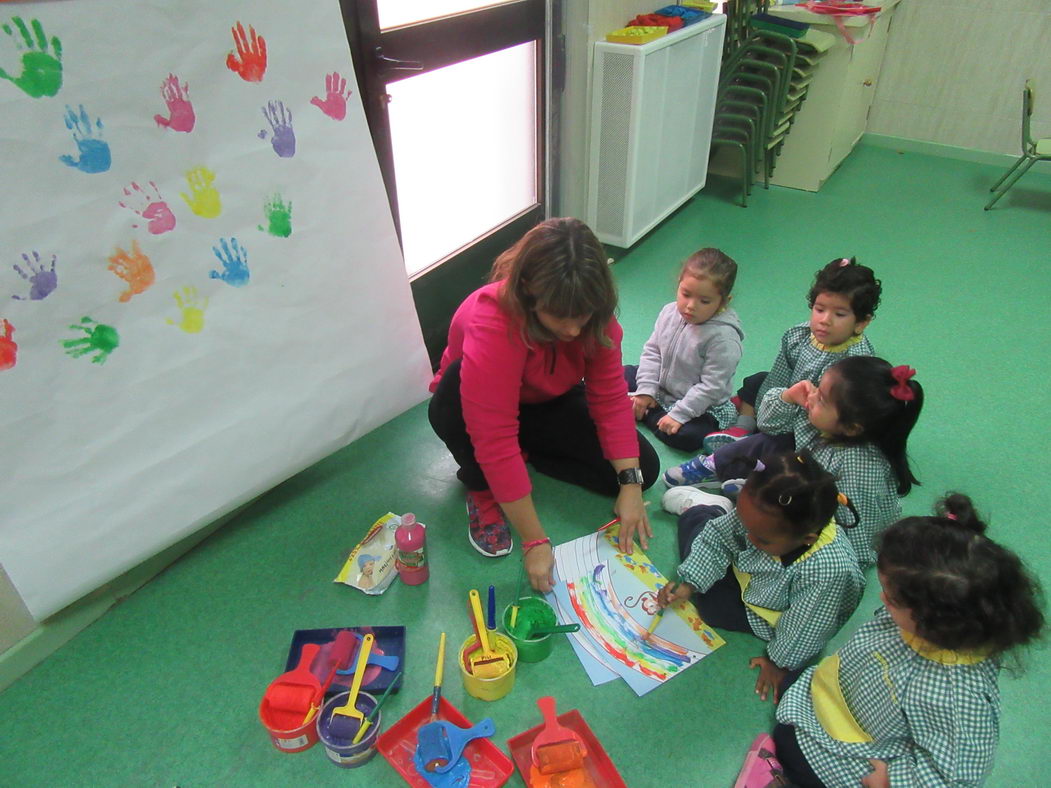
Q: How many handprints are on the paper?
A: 15